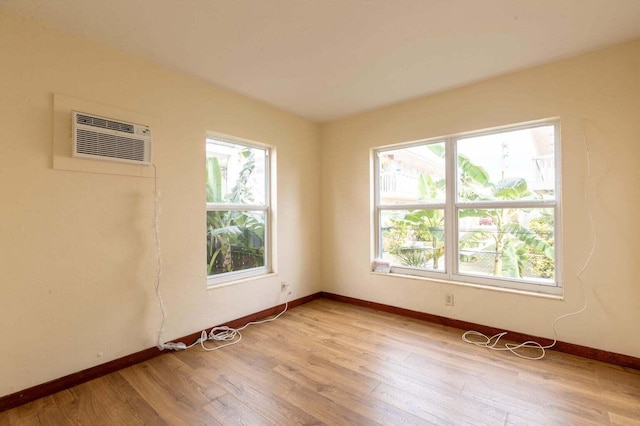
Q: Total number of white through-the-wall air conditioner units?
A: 1